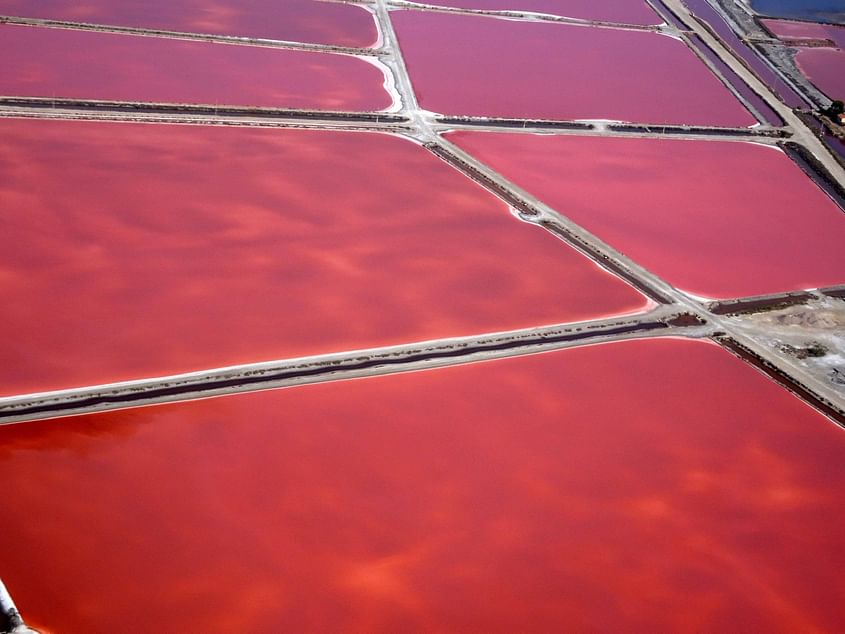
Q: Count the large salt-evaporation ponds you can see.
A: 7